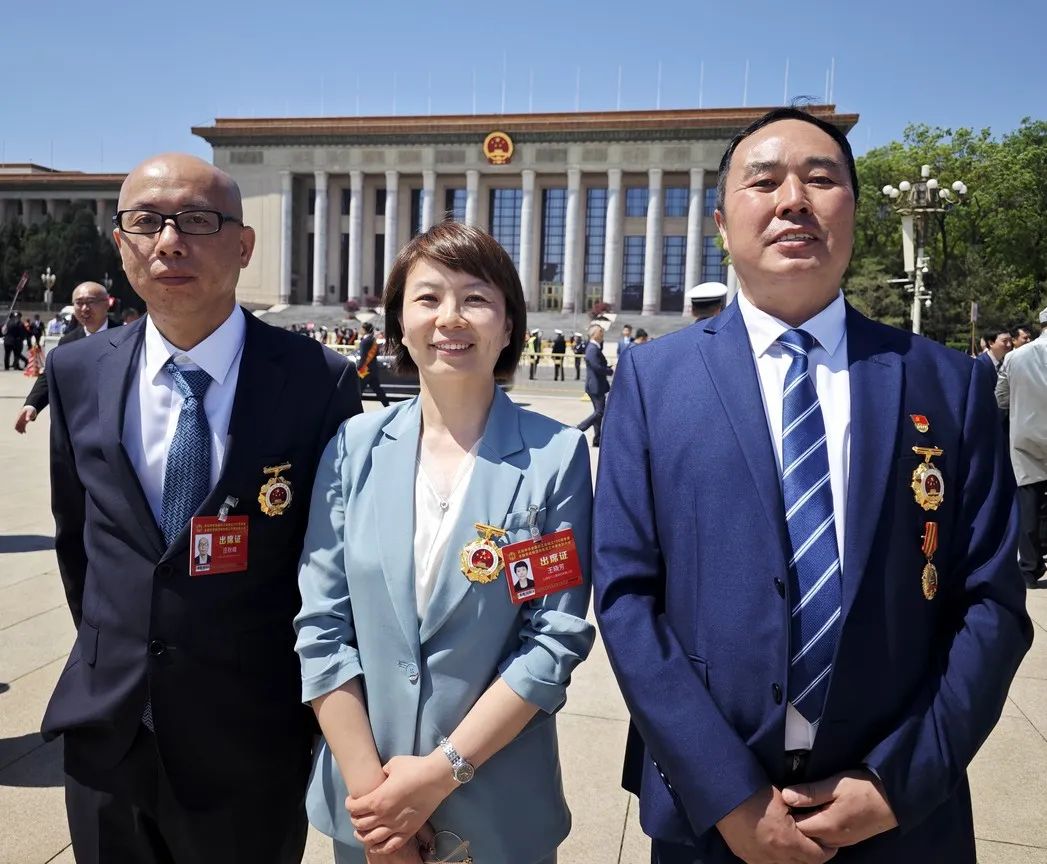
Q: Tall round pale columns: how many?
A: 12